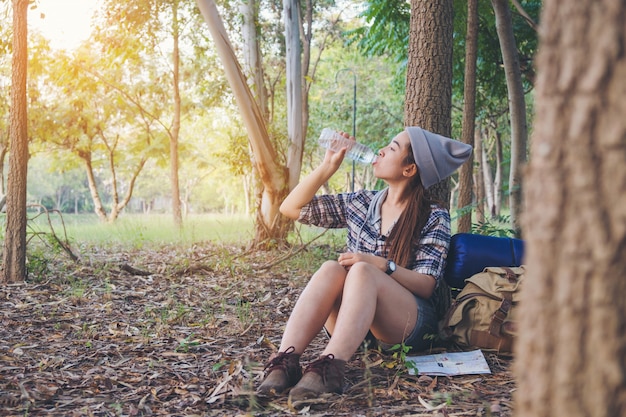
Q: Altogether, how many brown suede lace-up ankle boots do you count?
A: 2